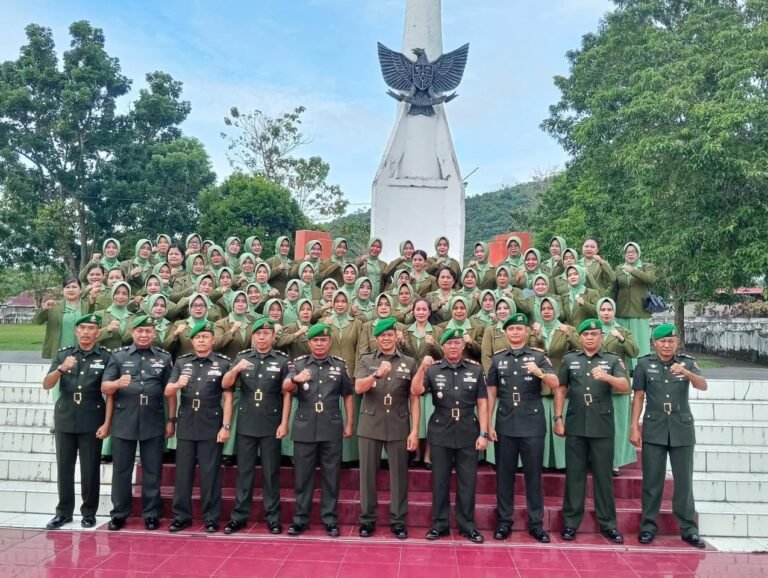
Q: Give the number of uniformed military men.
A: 10